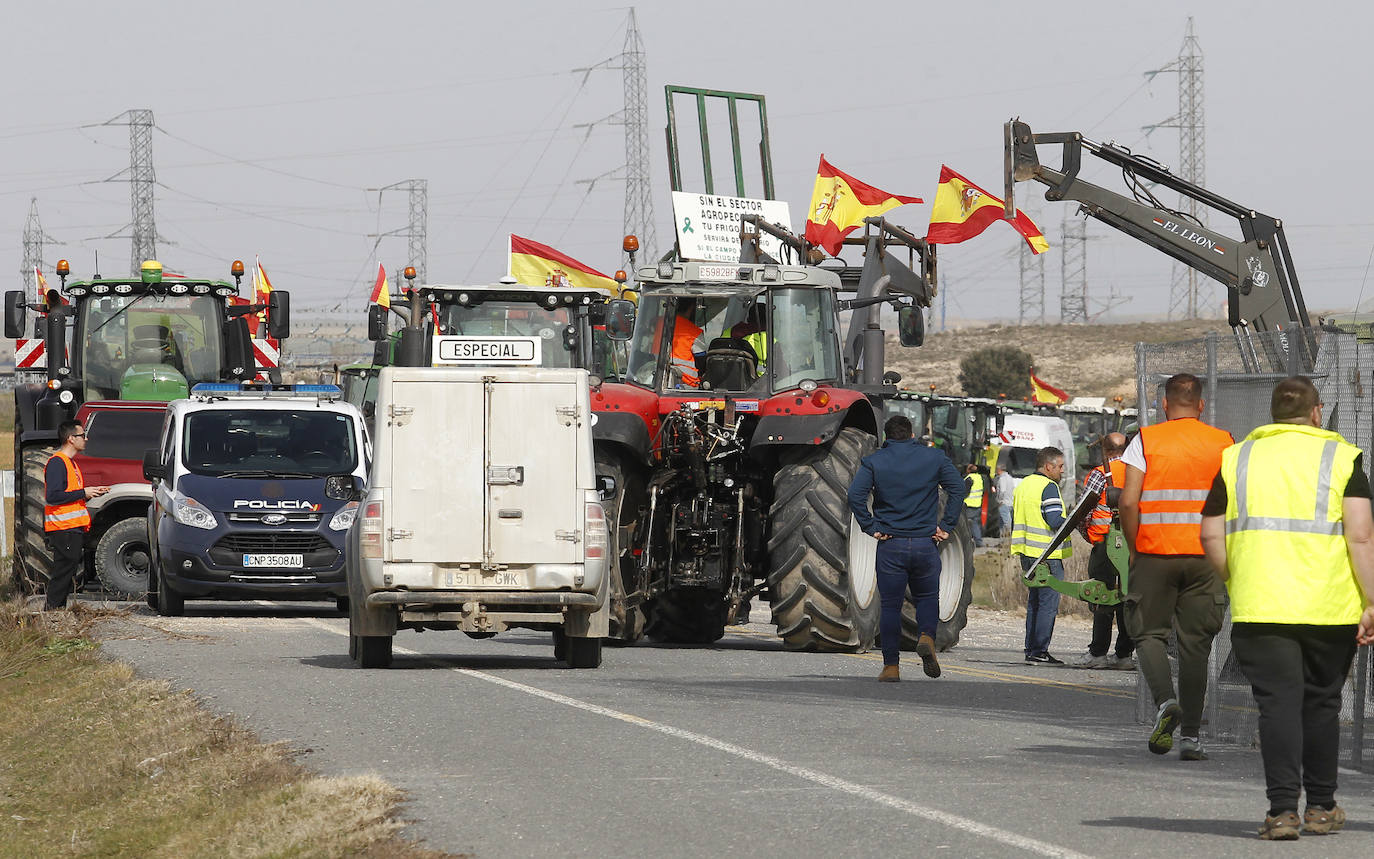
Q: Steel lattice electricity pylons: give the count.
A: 7